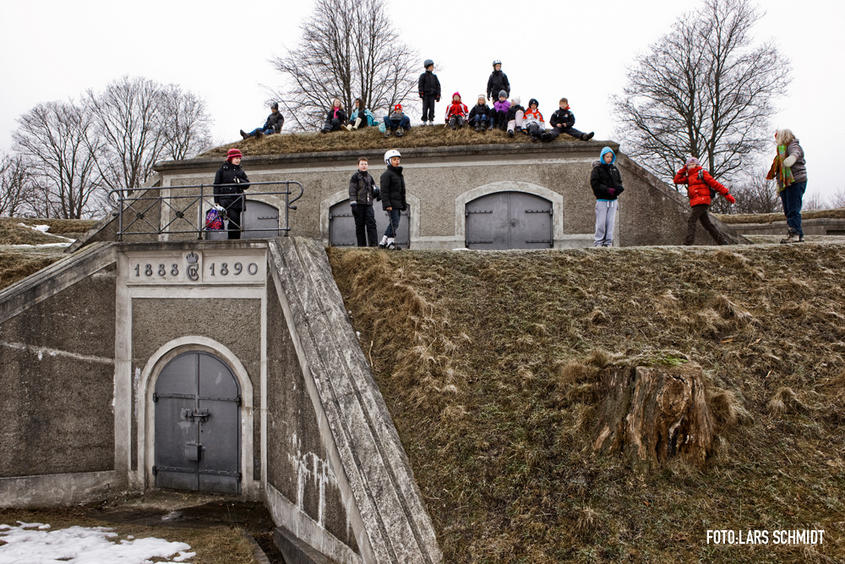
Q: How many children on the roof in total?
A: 12